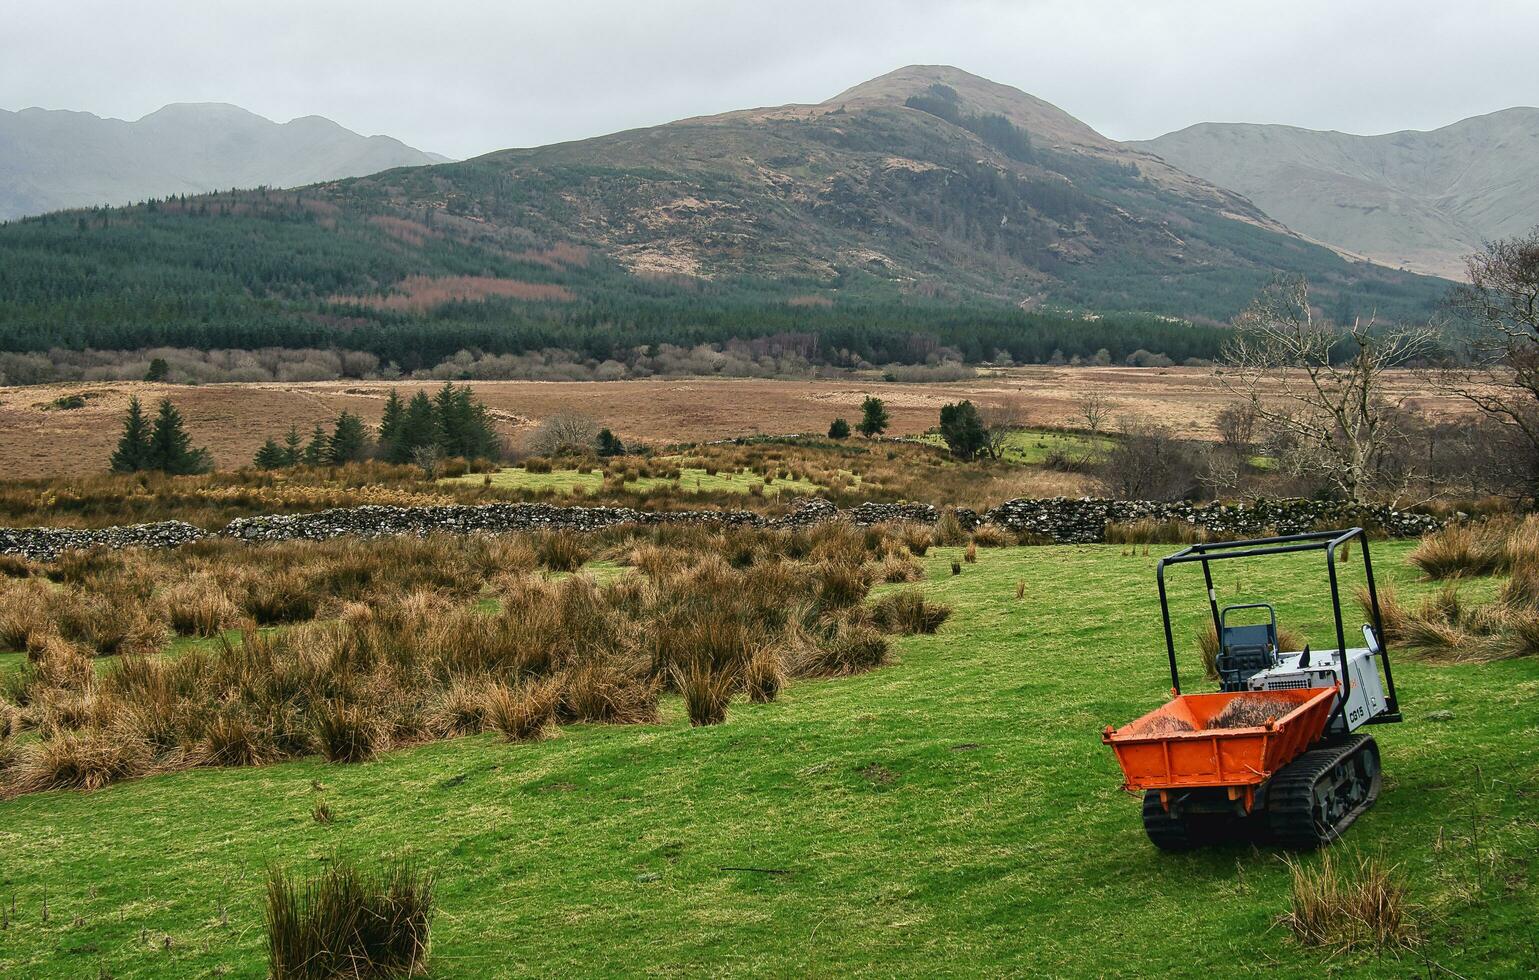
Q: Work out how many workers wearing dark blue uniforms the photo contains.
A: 0